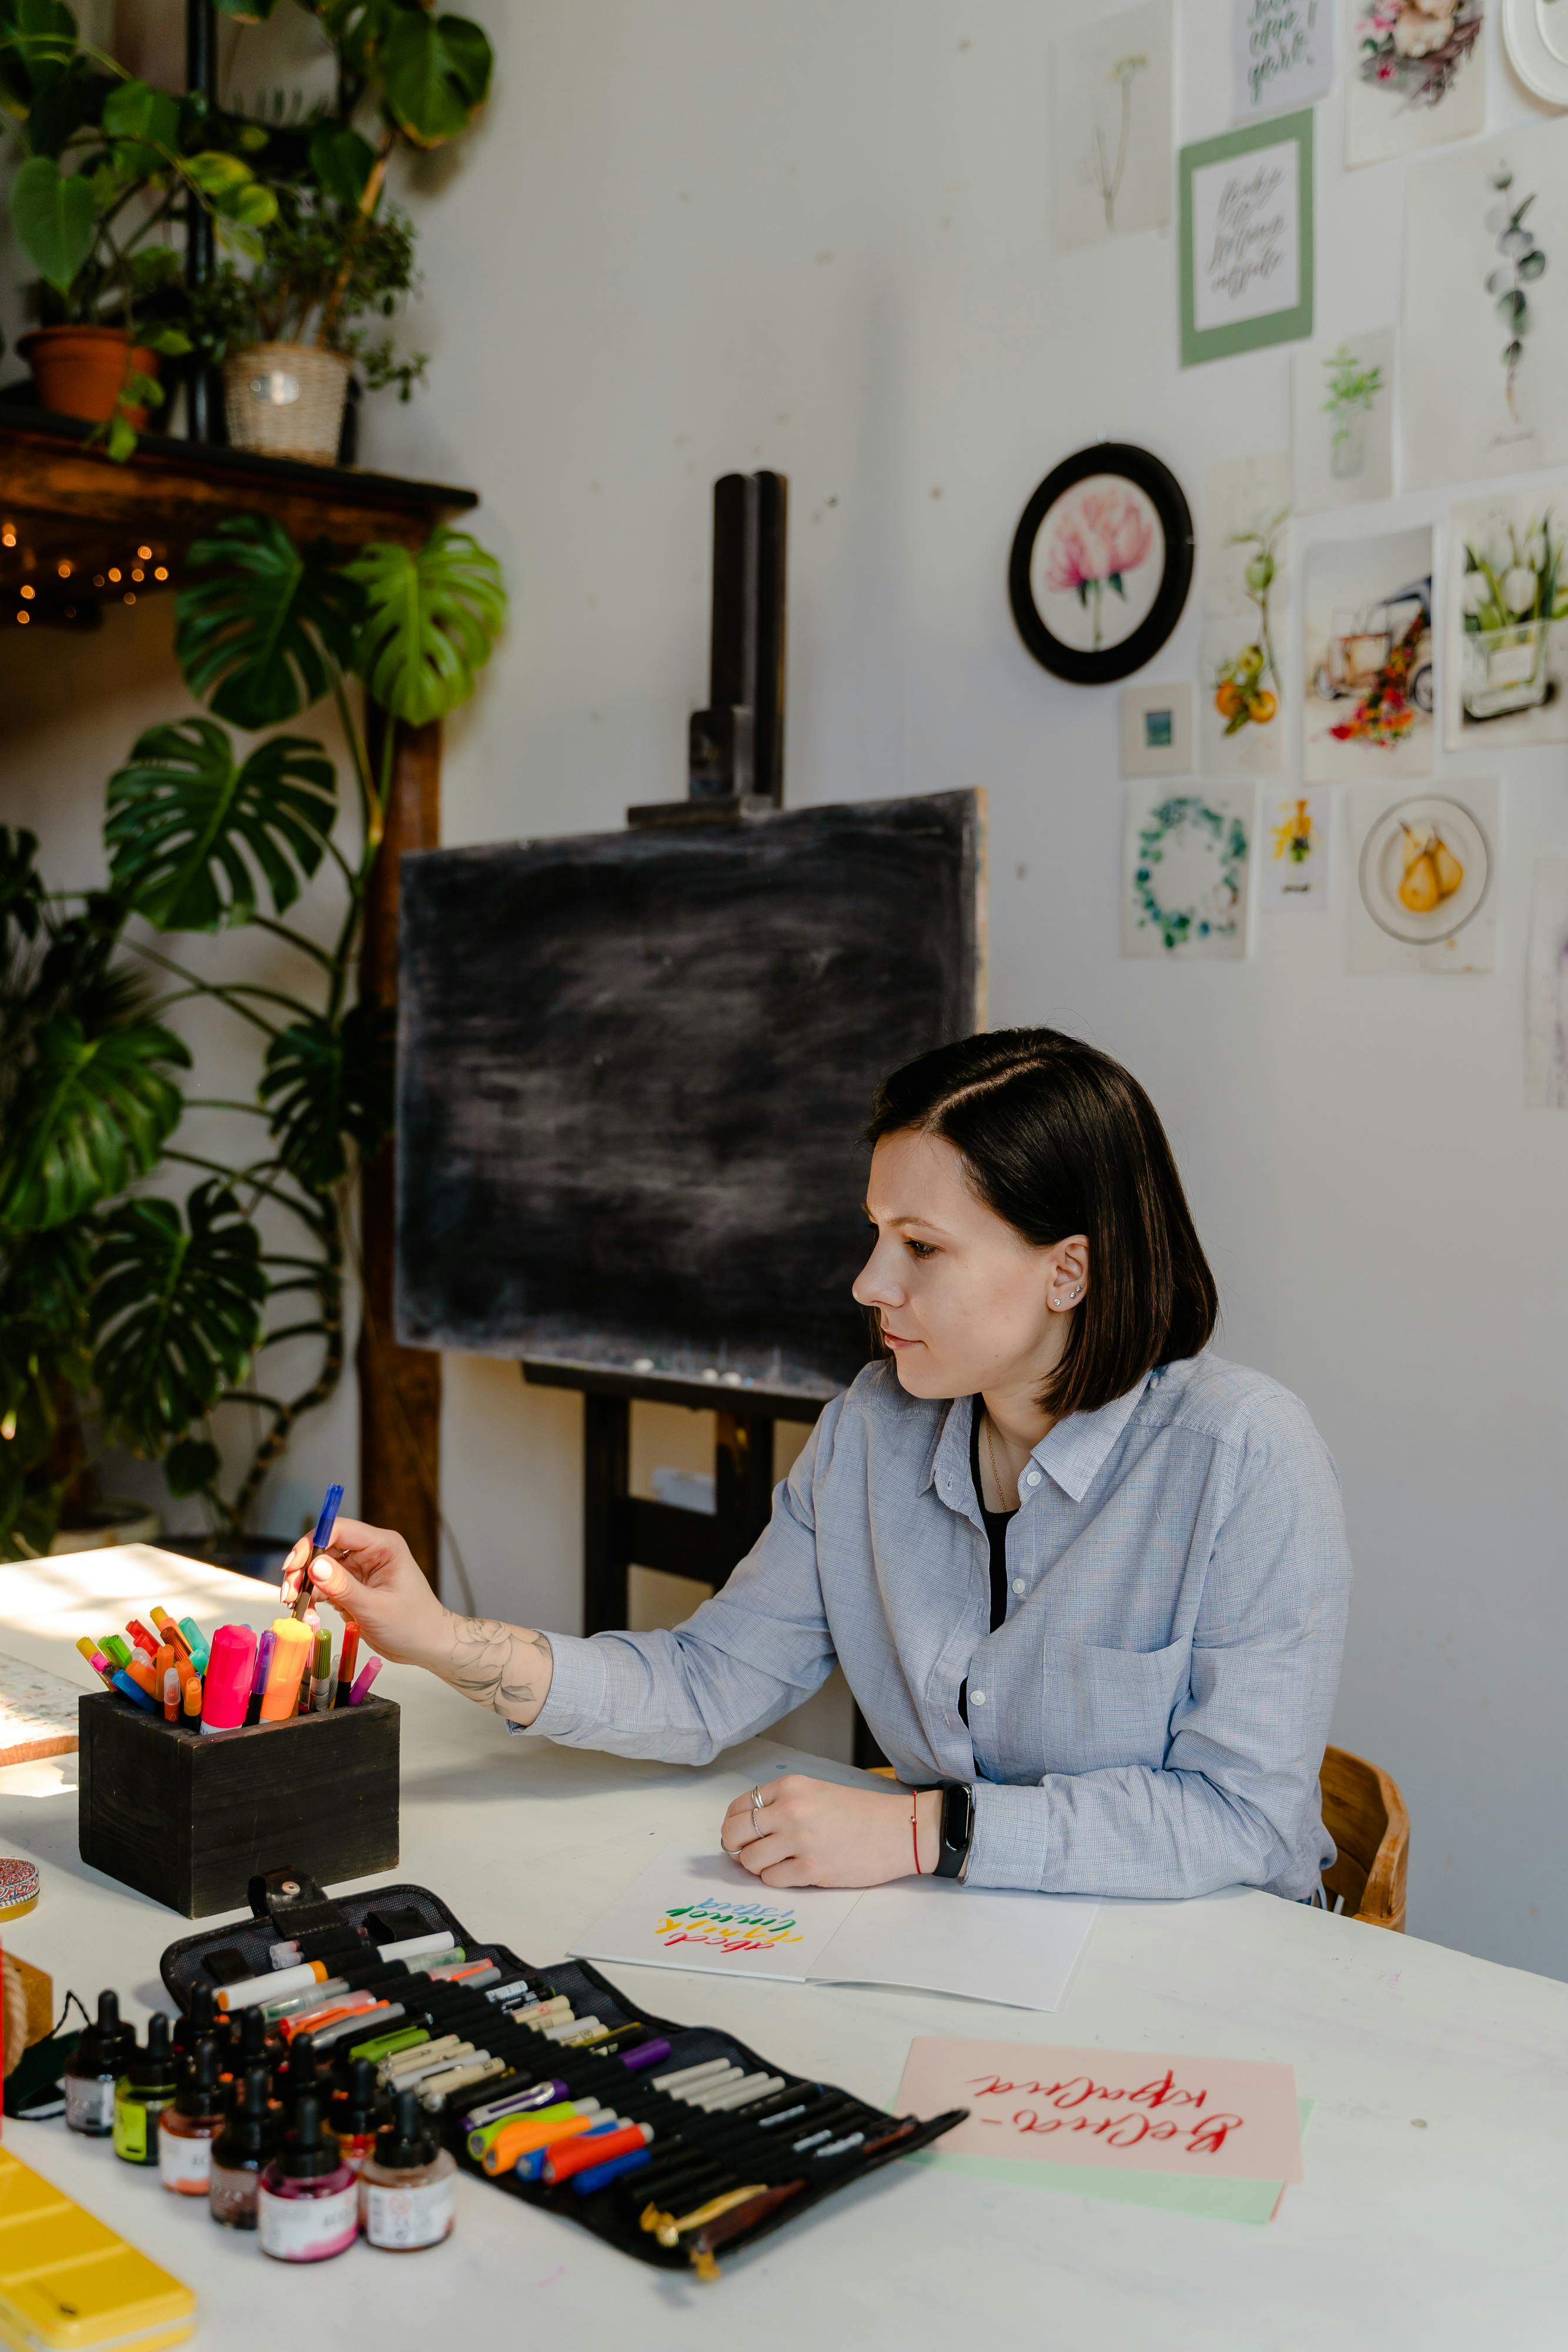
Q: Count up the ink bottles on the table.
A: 10